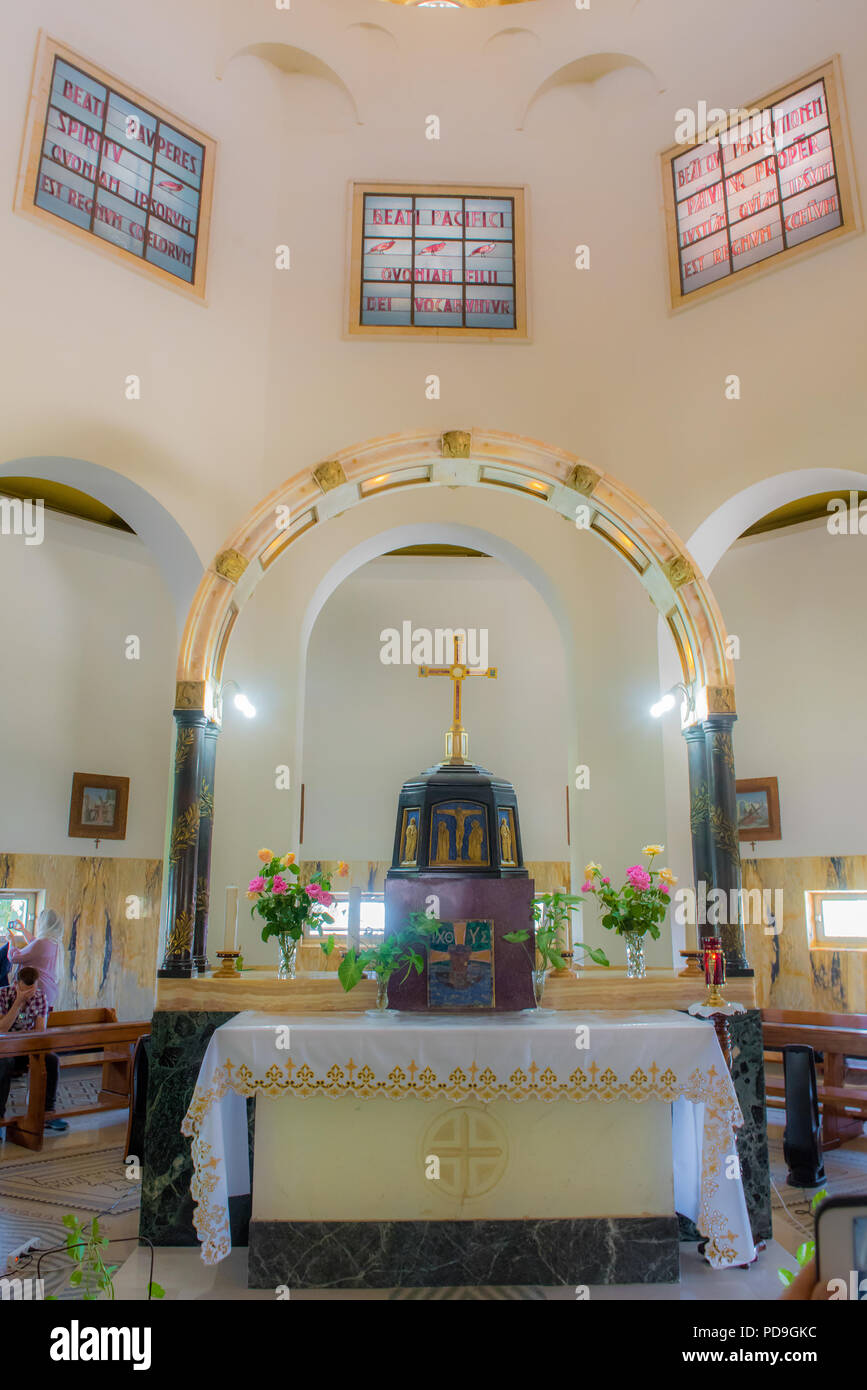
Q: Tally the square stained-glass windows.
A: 3